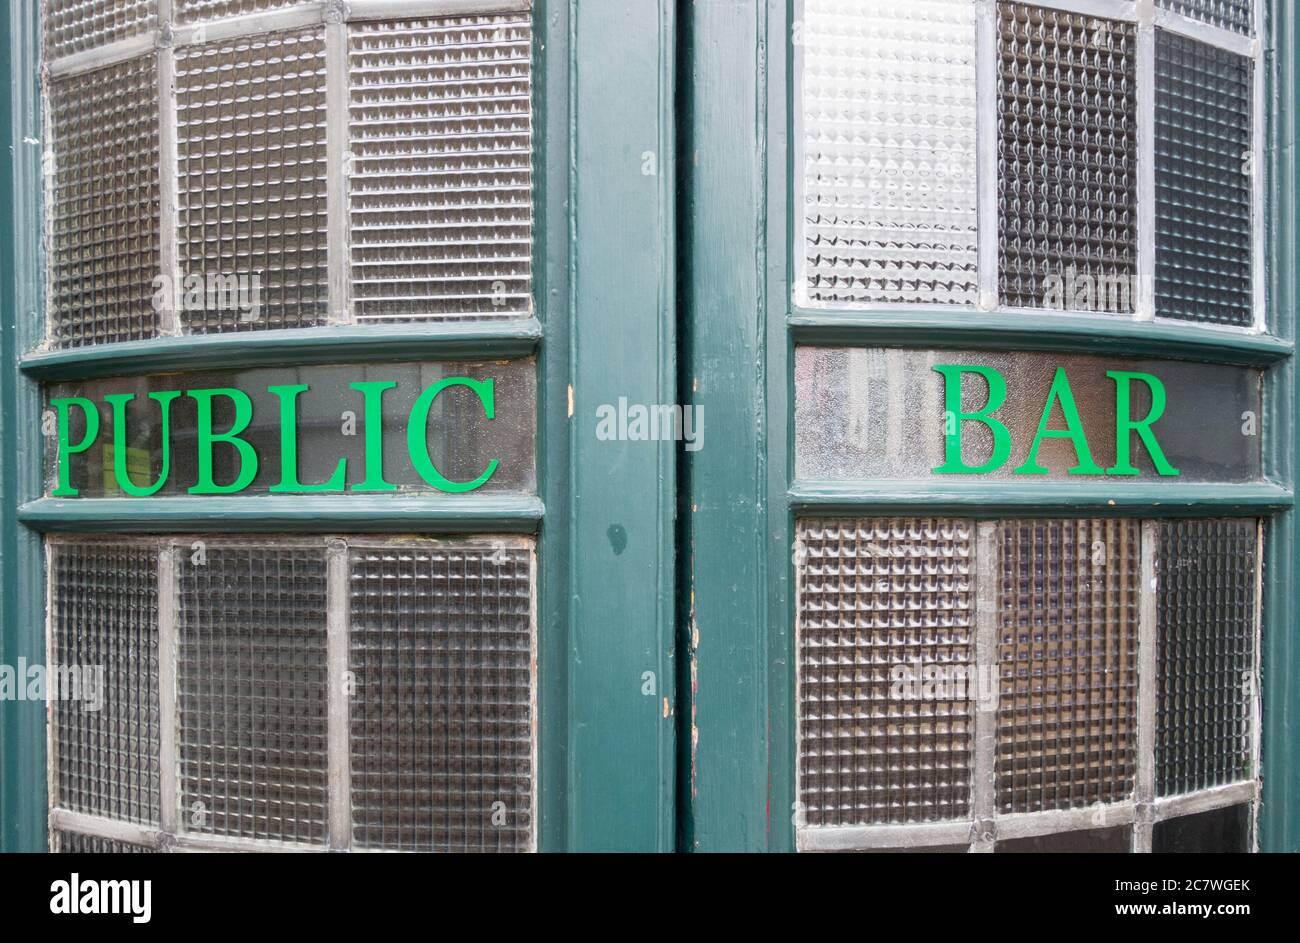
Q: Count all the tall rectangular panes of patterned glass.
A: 12